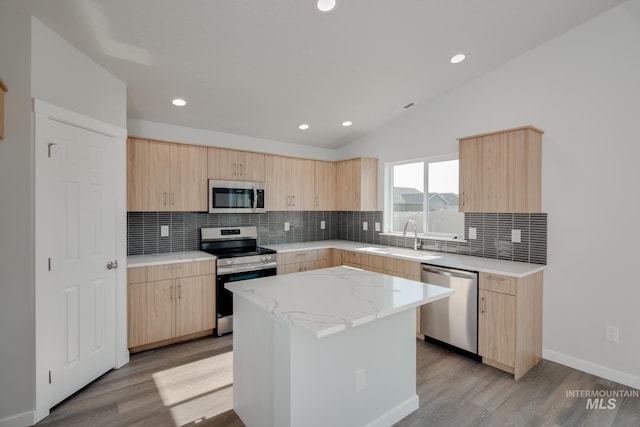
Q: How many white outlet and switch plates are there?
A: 9